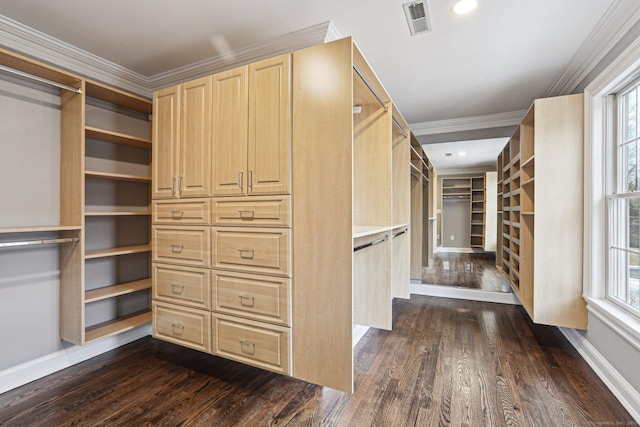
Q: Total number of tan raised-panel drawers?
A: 8